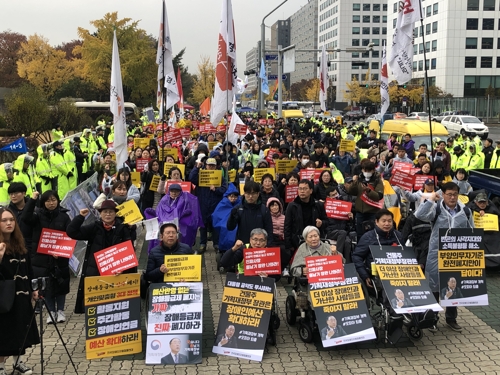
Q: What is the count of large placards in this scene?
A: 6